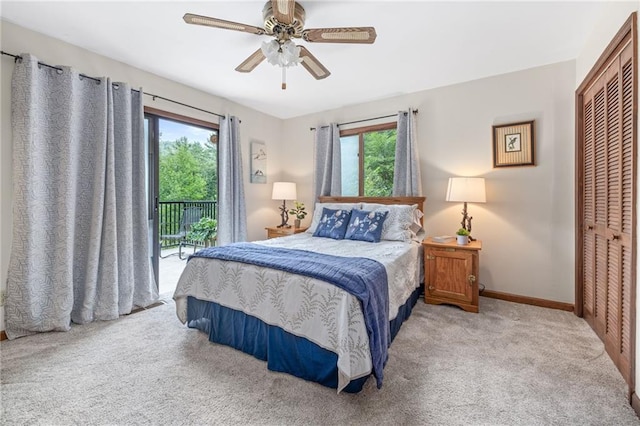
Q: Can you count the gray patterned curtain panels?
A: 4